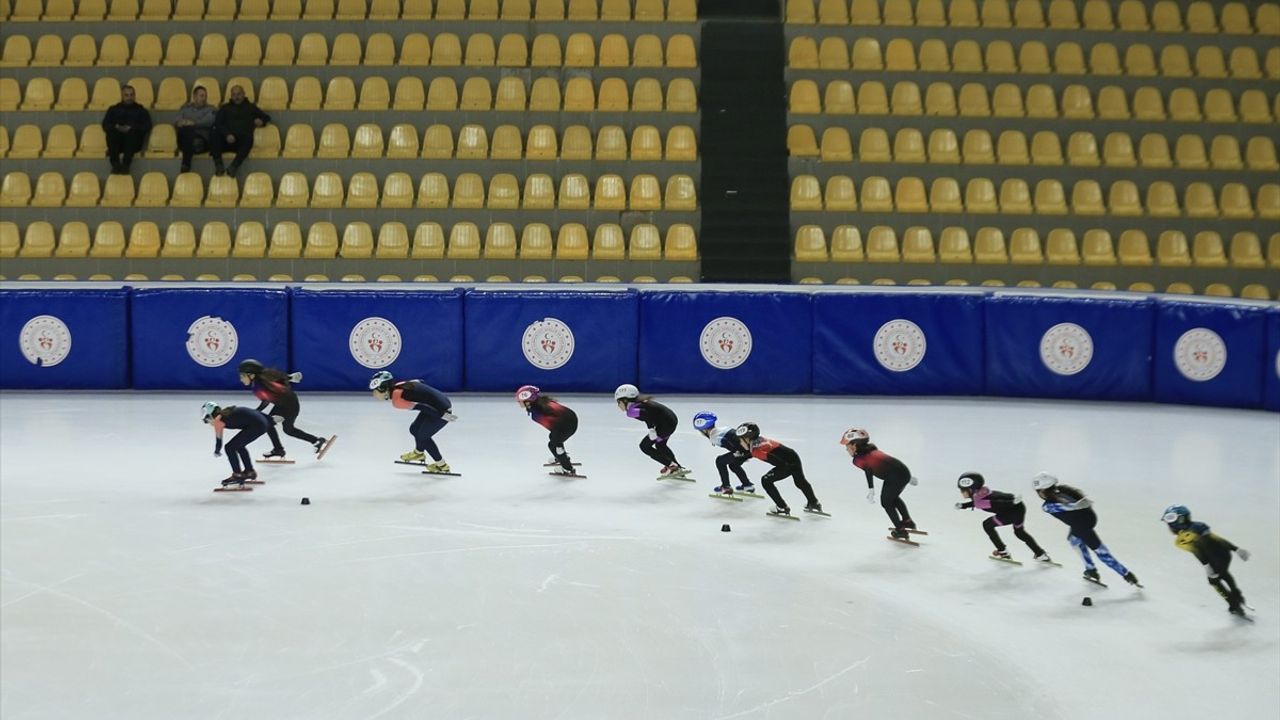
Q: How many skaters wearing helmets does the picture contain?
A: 11